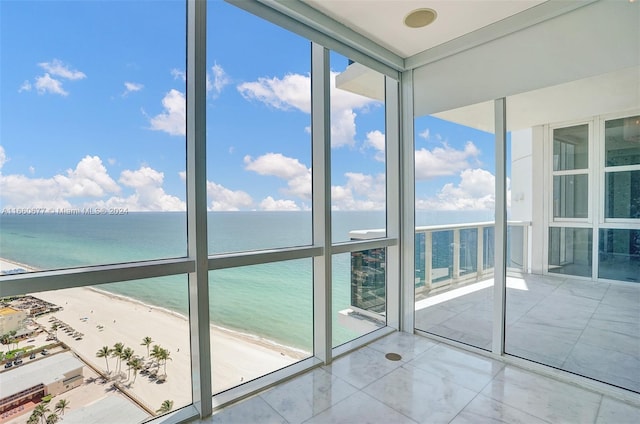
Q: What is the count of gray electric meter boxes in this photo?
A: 0